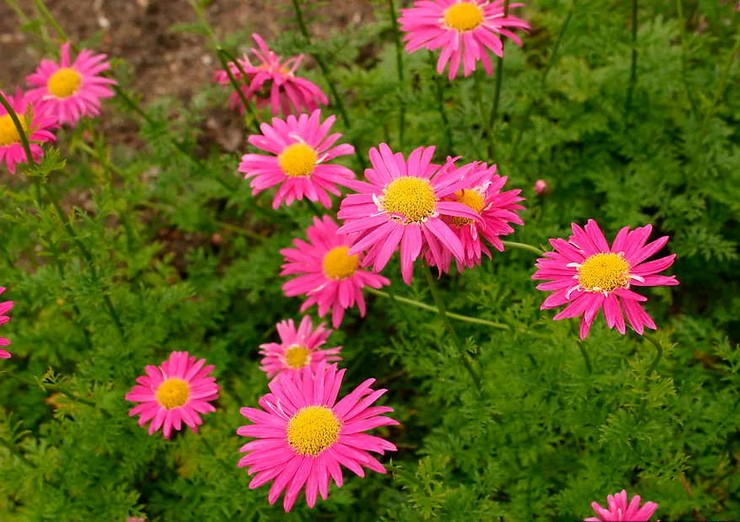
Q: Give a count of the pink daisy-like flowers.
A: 14